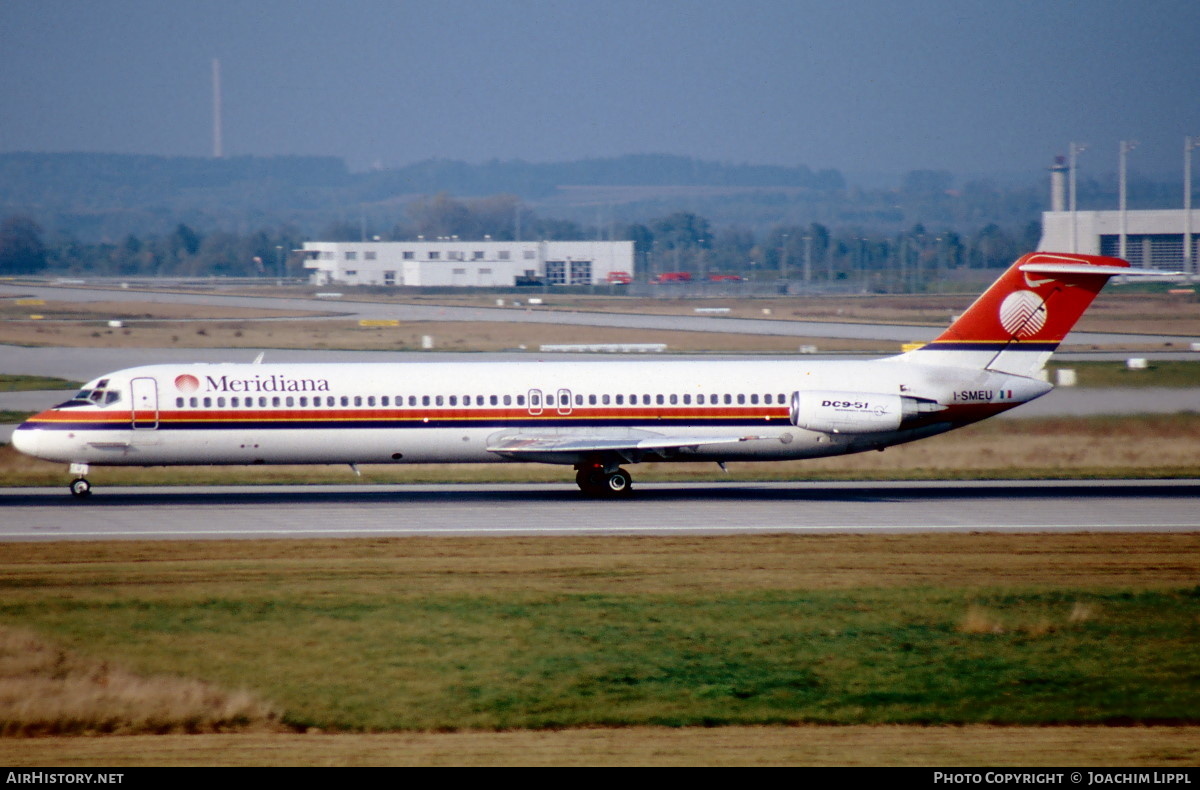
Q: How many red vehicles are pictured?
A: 3